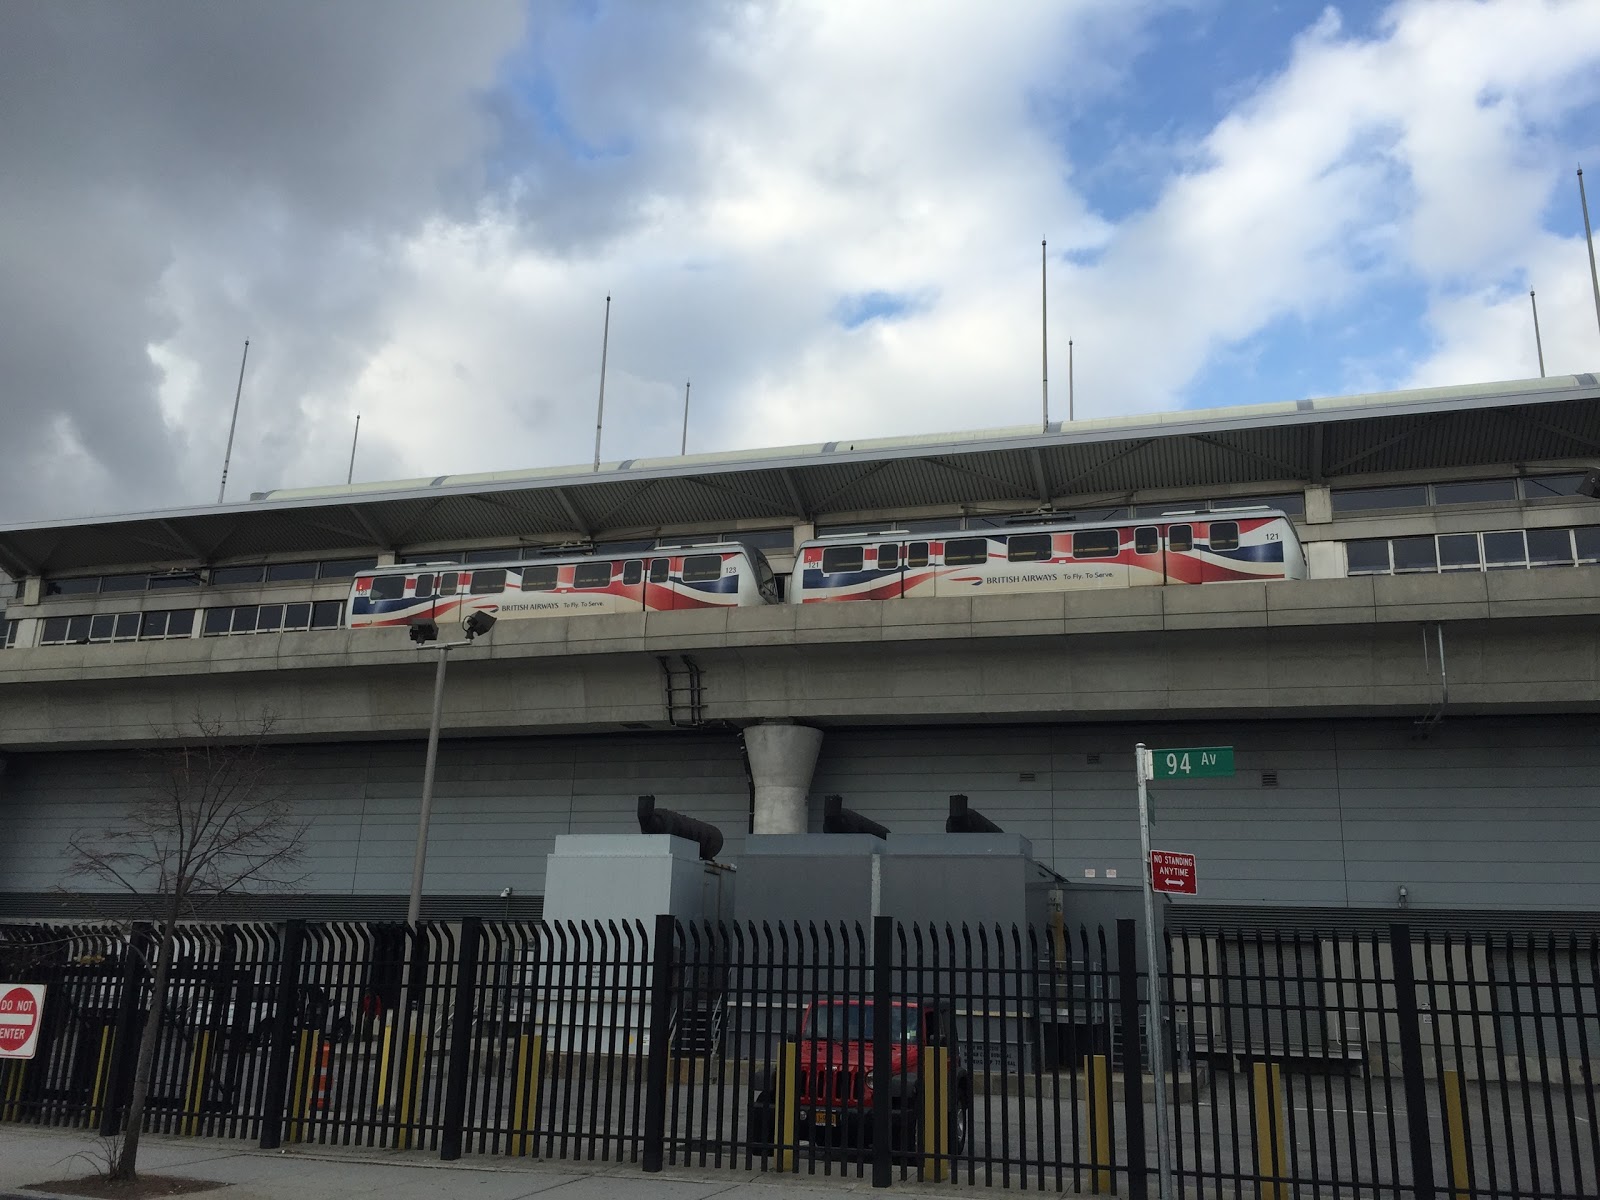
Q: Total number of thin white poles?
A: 8